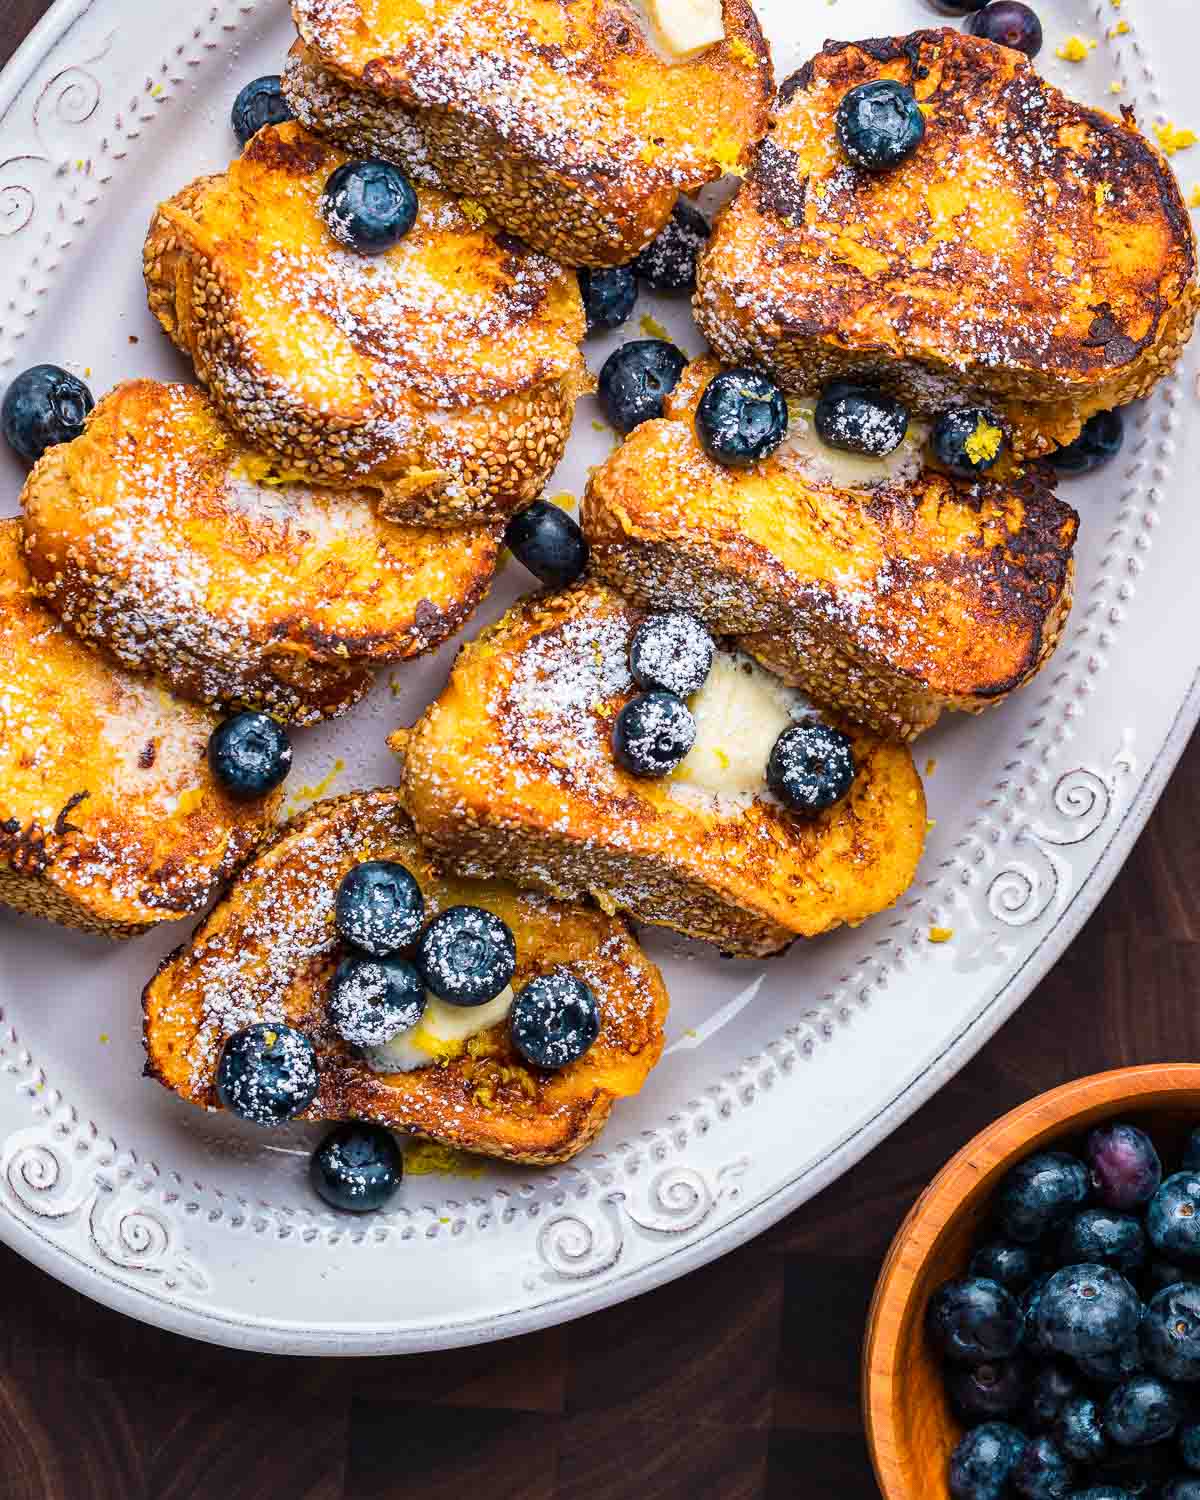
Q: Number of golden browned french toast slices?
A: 8